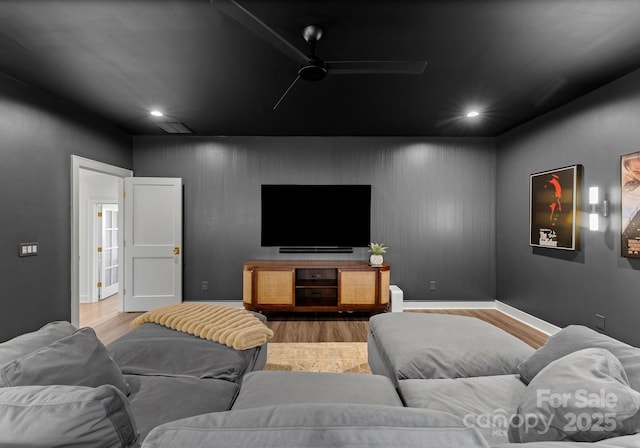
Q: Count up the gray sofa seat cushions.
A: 5